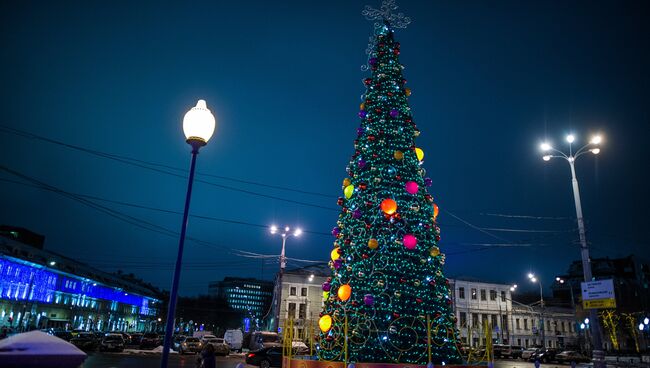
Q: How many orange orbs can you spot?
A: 3